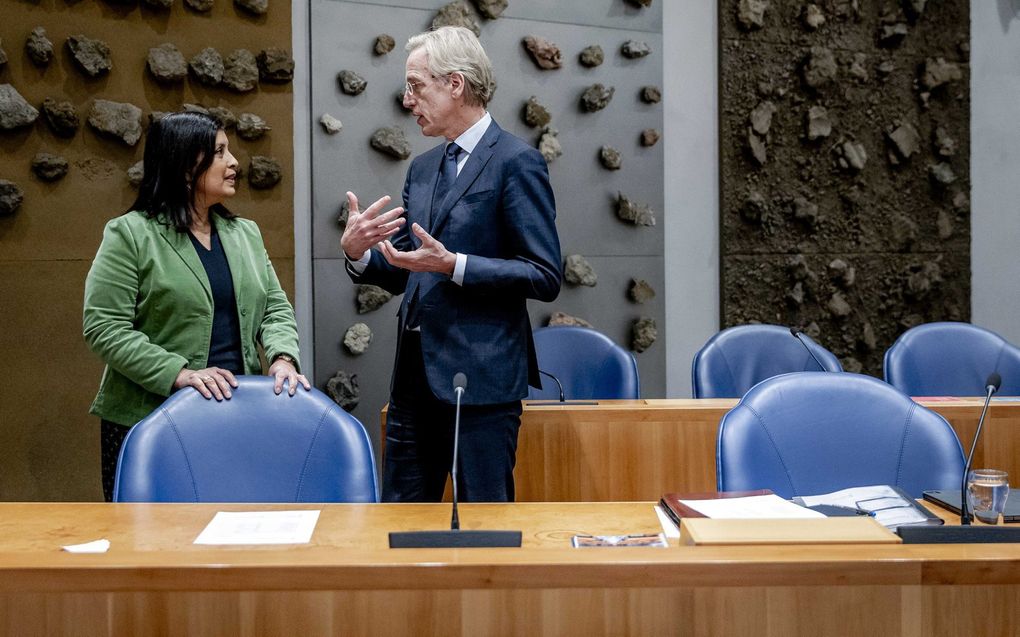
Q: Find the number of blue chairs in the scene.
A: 5